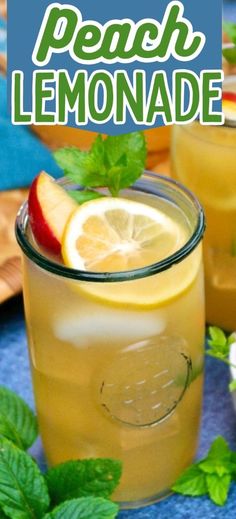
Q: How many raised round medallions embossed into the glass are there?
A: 1